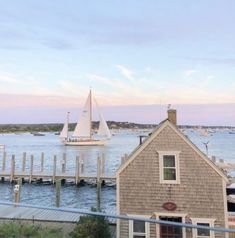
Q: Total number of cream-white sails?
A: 3